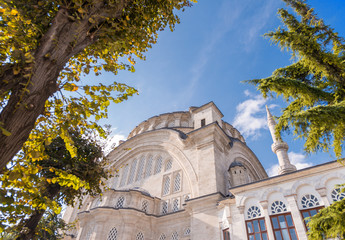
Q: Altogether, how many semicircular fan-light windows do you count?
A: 4